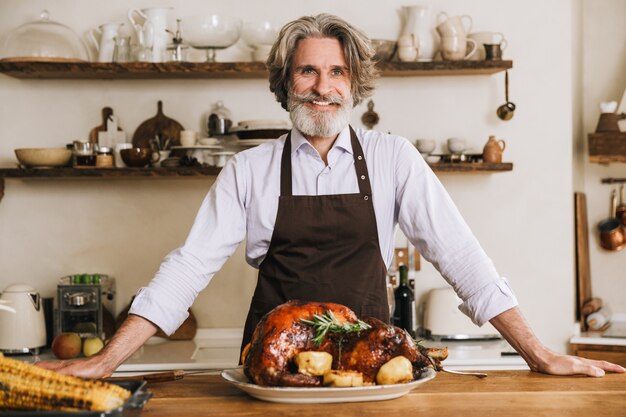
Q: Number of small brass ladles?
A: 1